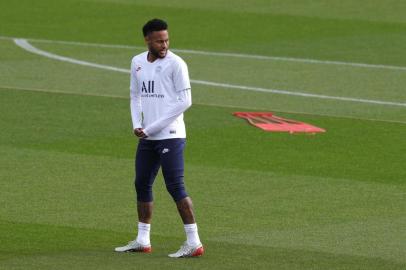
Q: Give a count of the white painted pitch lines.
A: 2